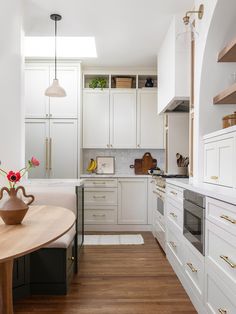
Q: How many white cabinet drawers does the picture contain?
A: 10